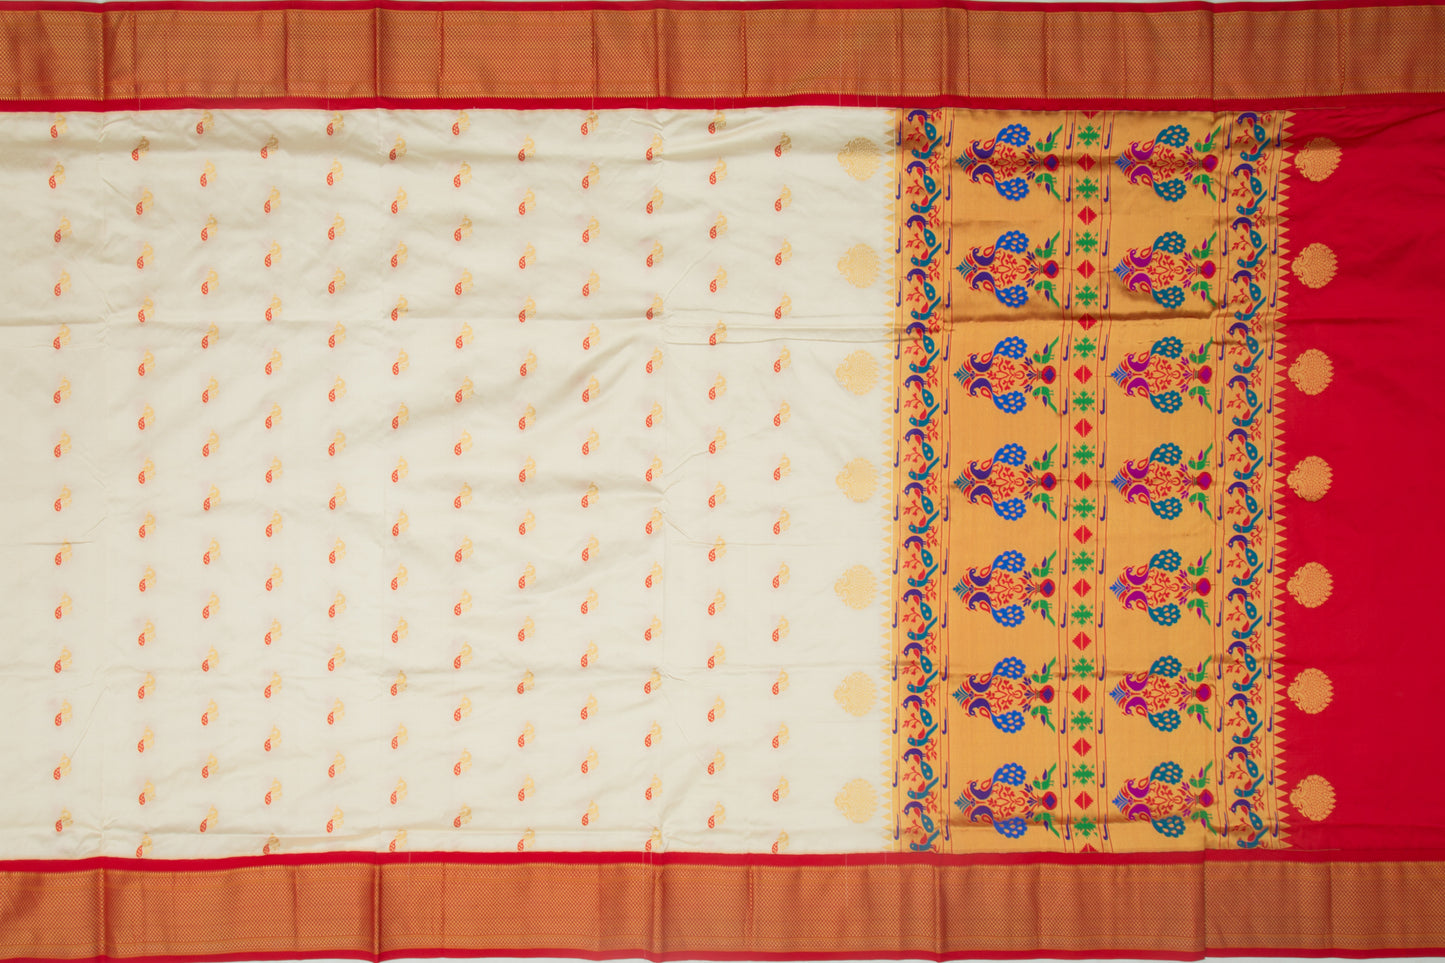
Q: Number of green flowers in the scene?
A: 14